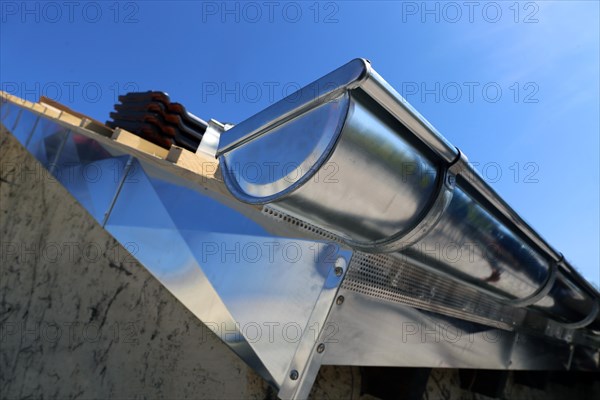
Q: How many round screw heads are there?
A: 4